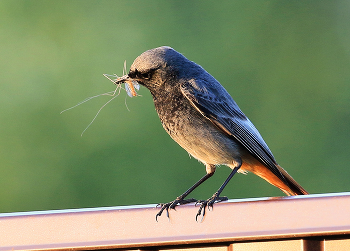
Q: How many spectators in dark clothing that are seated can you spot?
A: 0